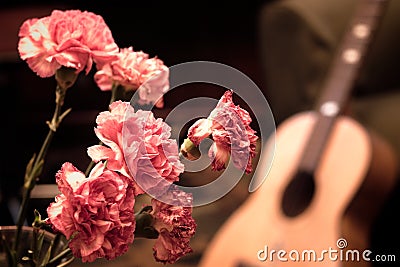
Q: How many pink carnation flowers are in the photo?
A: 6